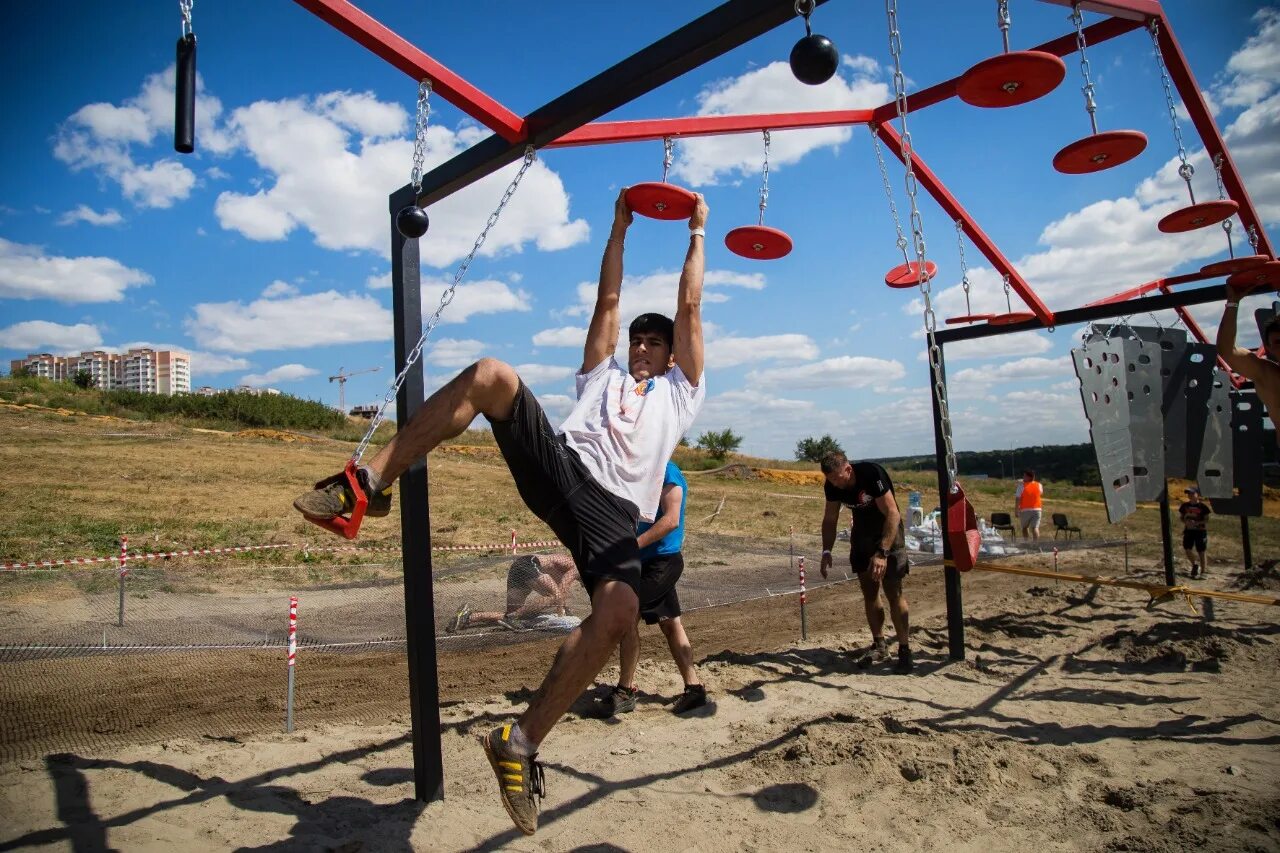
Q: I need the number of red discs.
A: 10